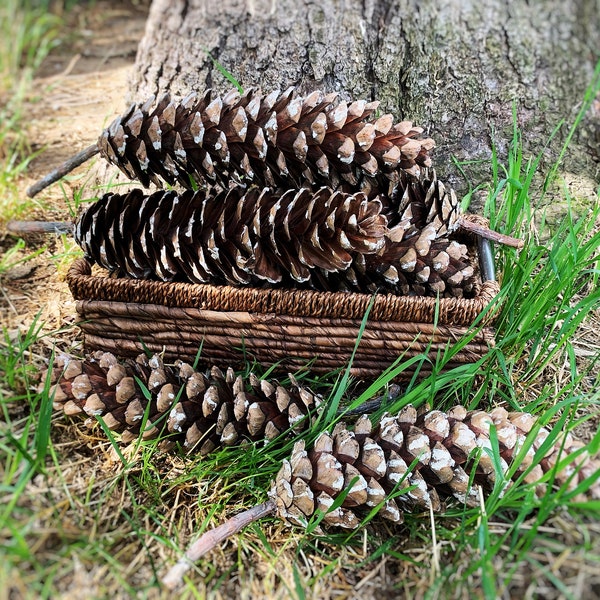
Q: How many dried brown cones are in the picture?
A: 6